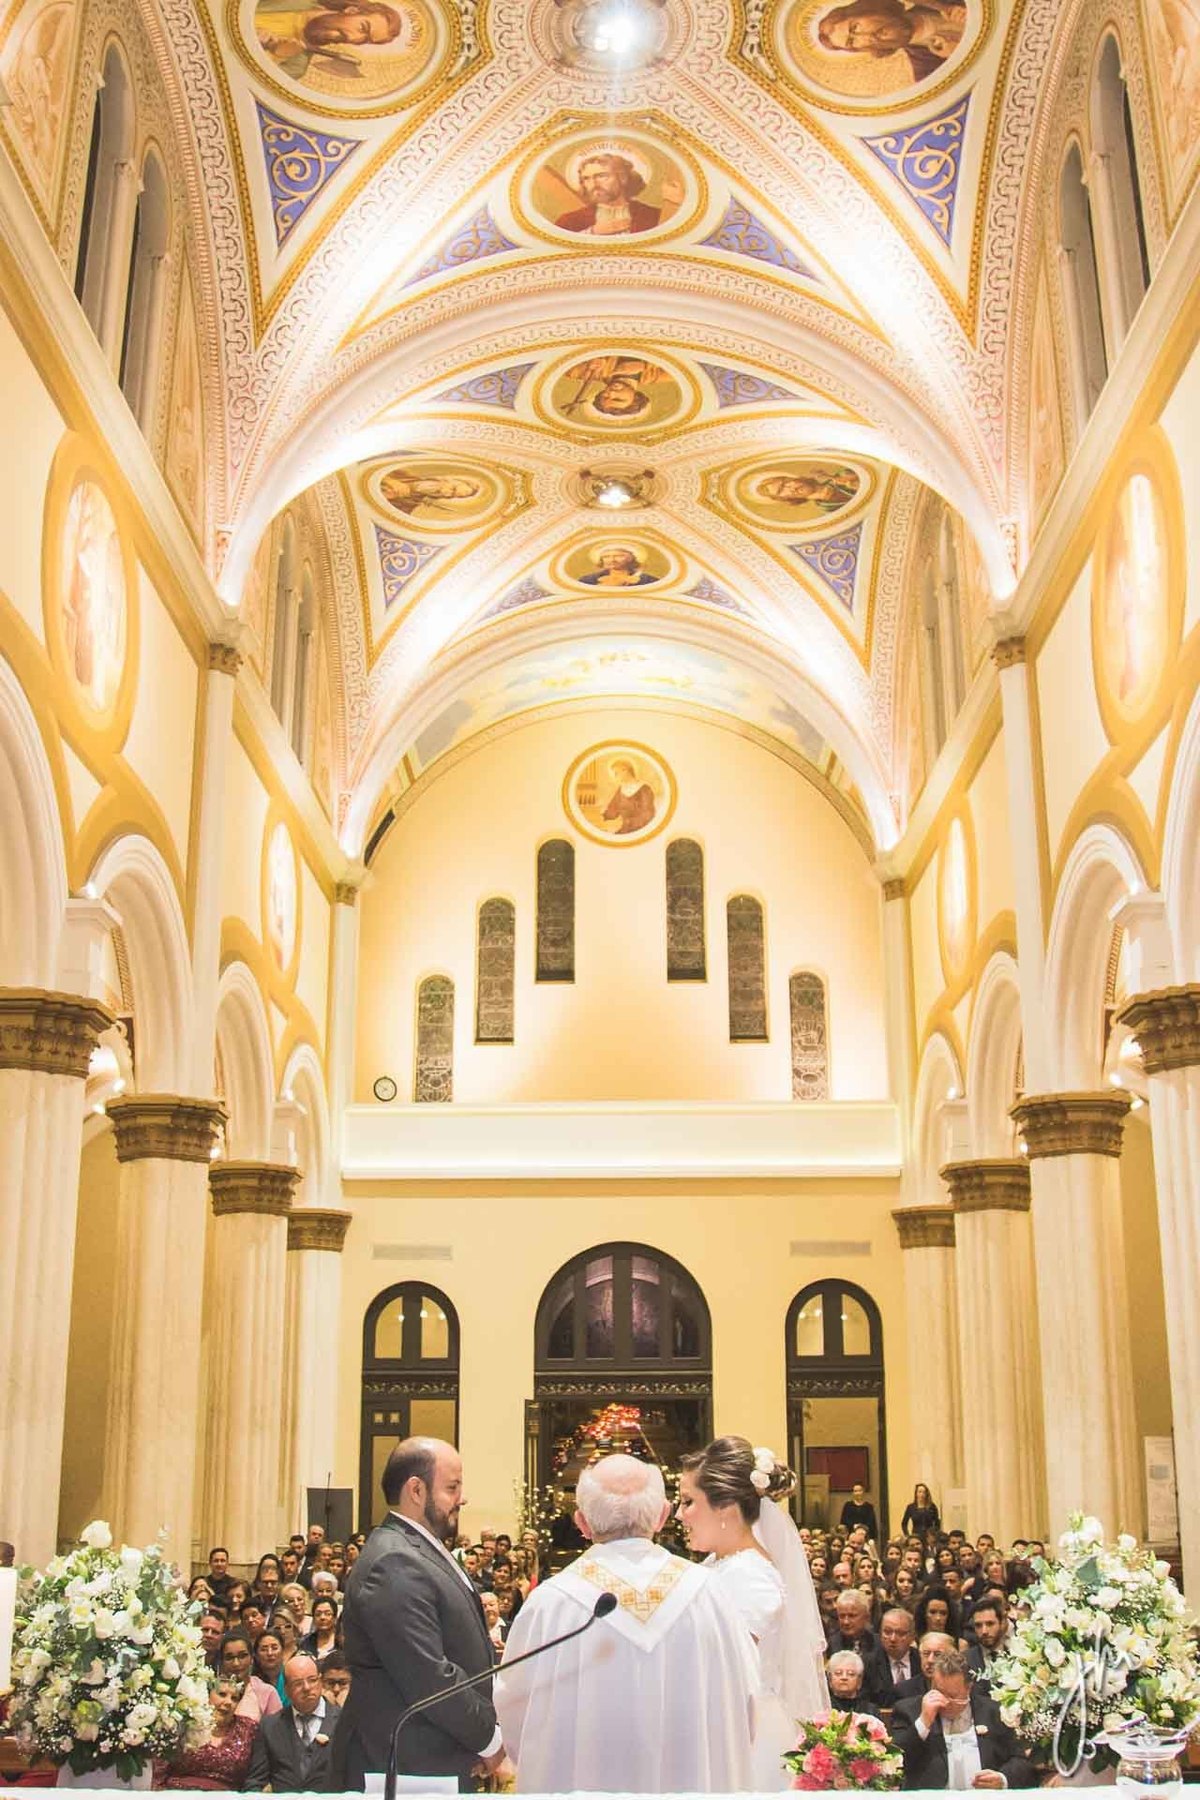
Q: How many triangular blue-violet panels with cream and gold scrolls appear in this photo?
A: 10